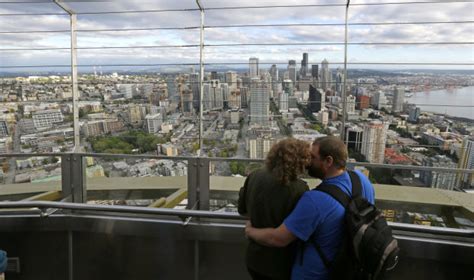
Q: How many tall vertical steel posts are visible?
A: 3